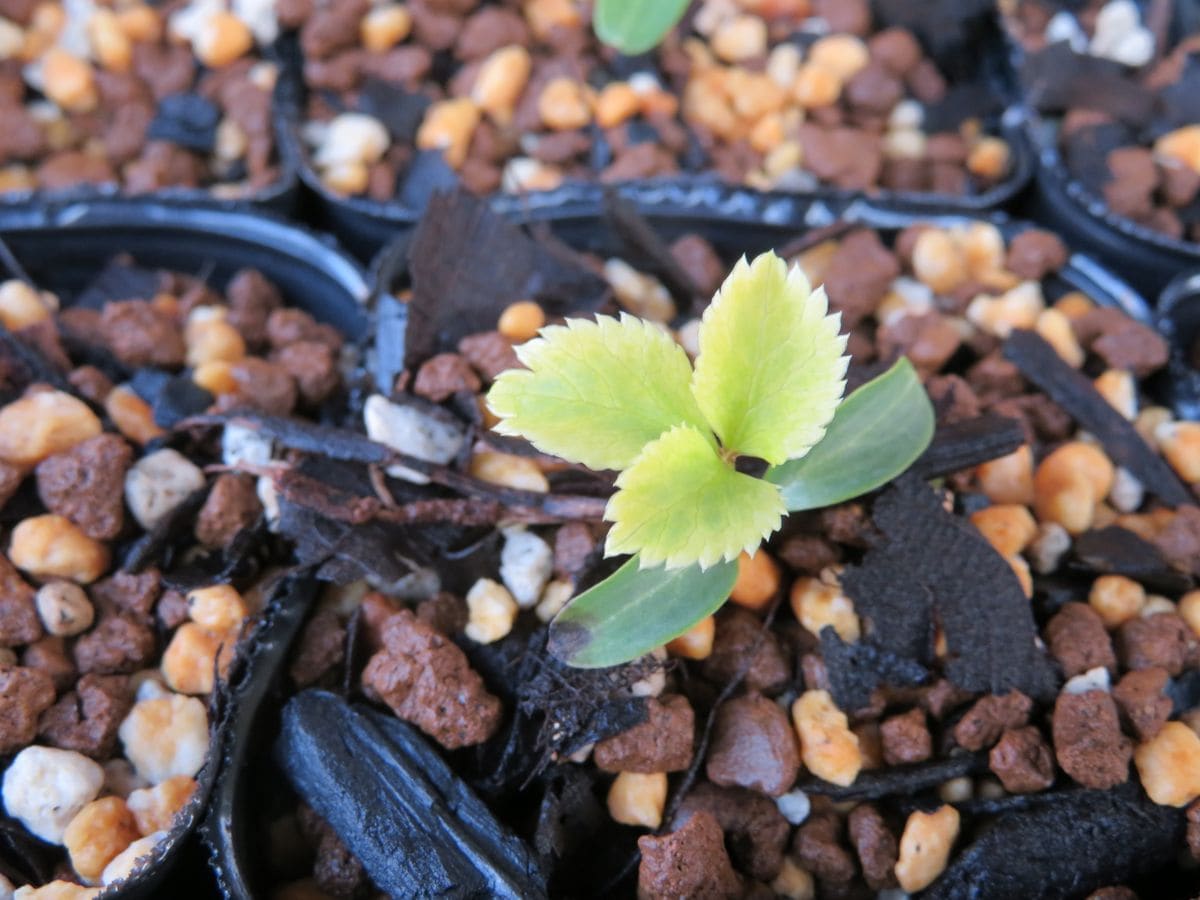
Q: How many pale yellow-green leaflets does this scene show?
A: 3